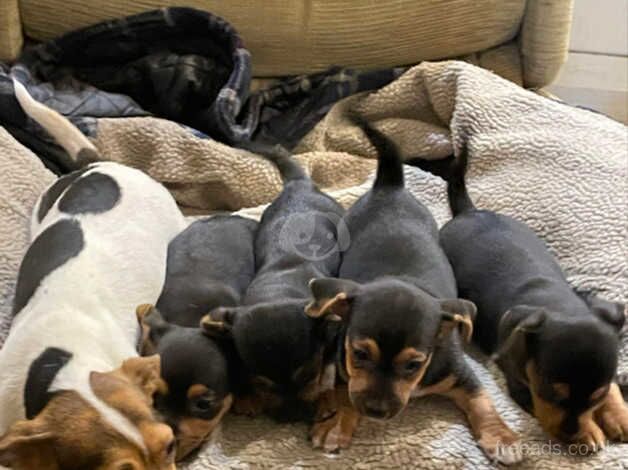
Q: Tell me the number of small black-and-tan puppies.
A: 4